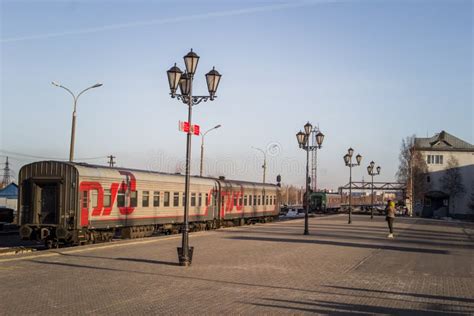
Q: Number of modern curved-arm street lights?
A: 3